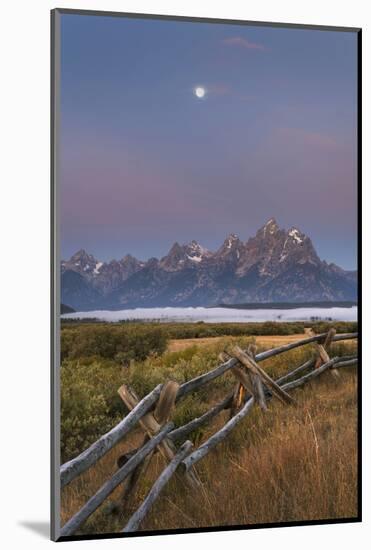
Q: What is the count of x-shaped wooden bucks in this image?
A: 3